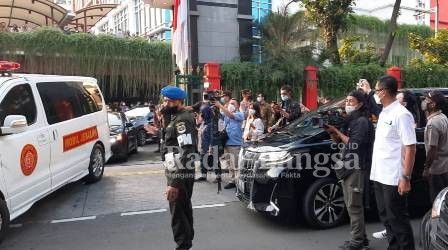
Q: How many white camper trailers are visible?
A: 0